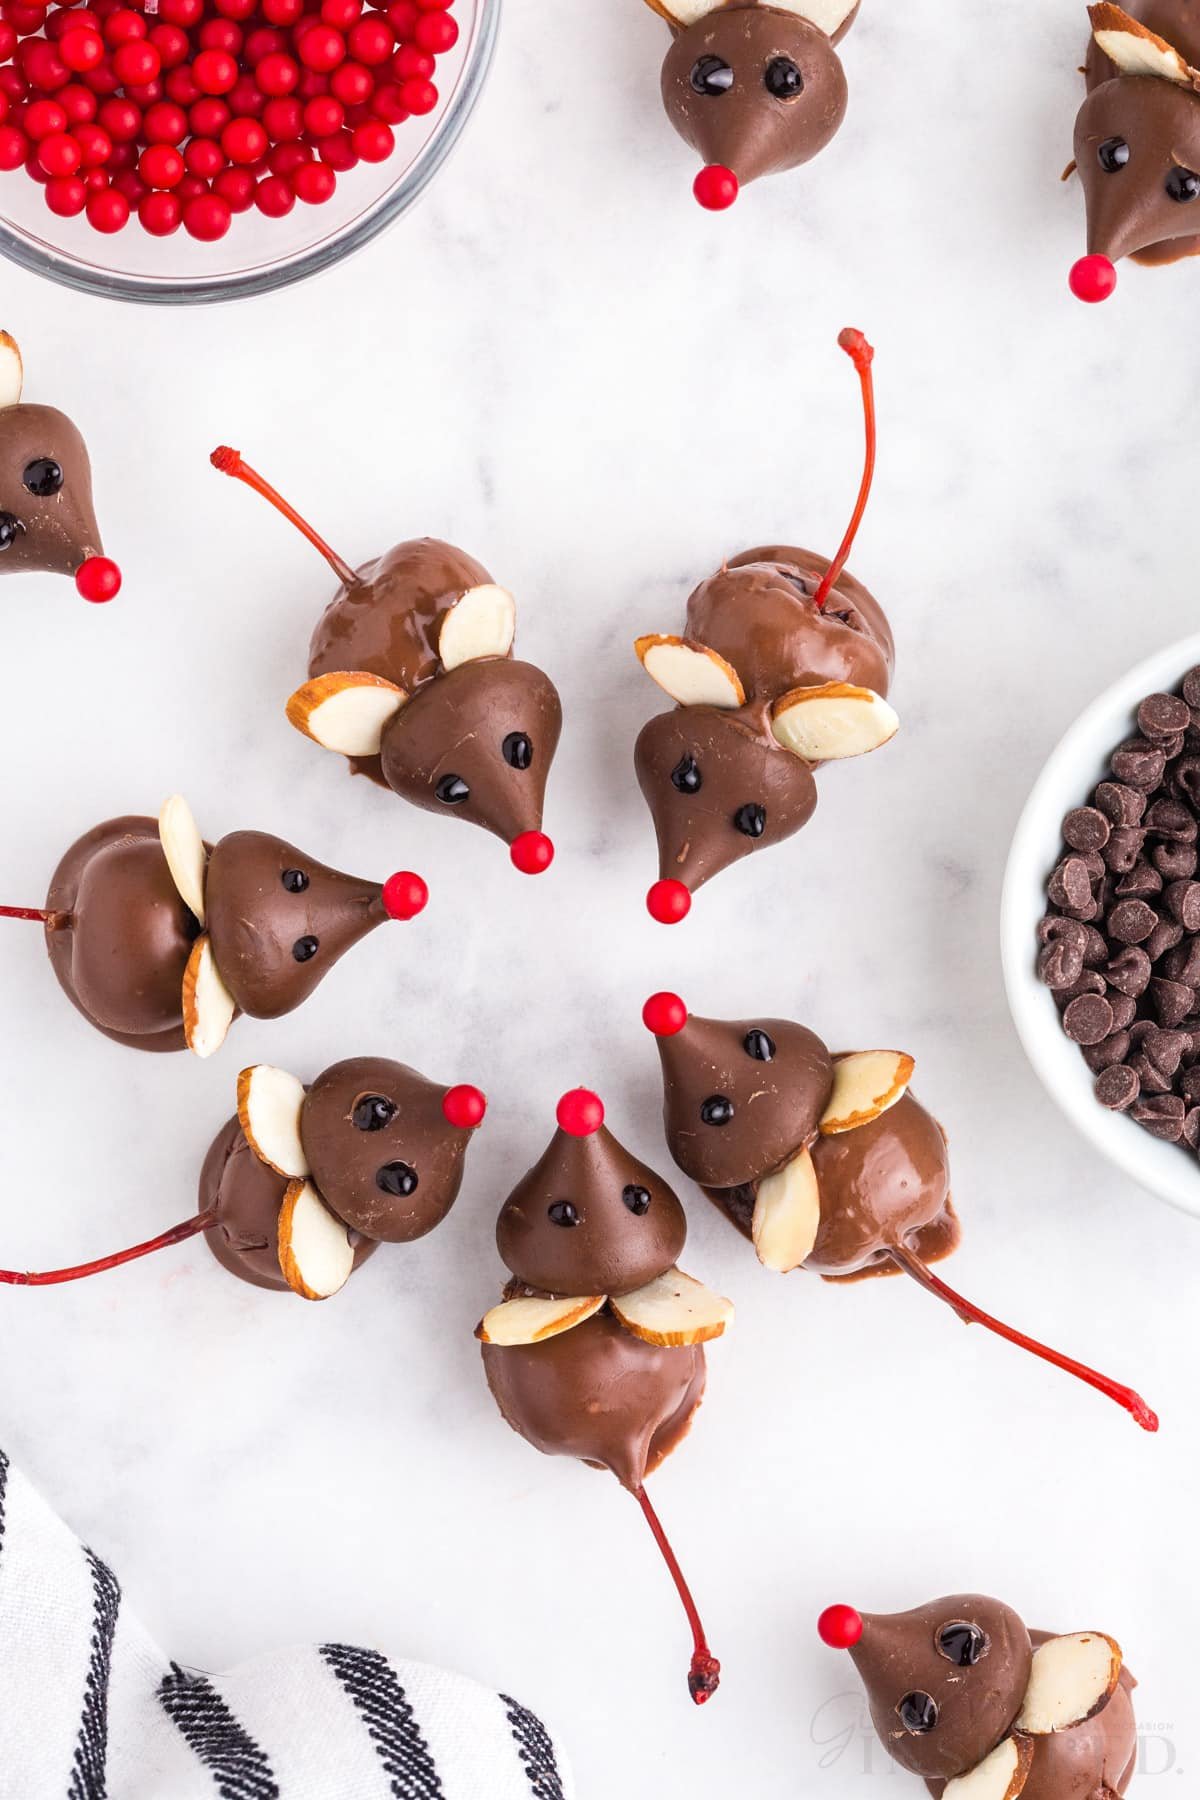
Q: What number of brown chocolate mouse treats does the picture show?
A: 10